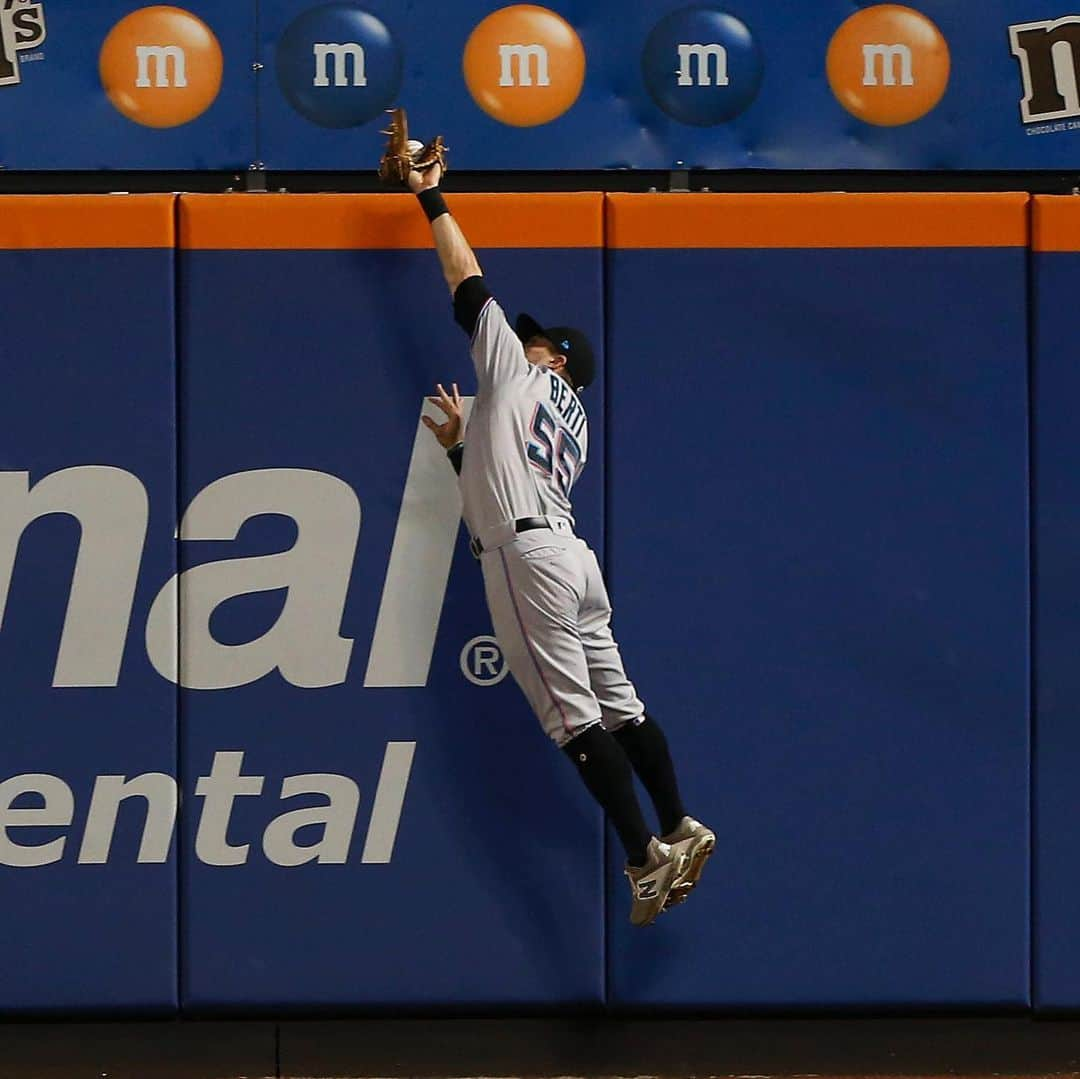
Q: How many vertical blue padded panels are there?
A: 4